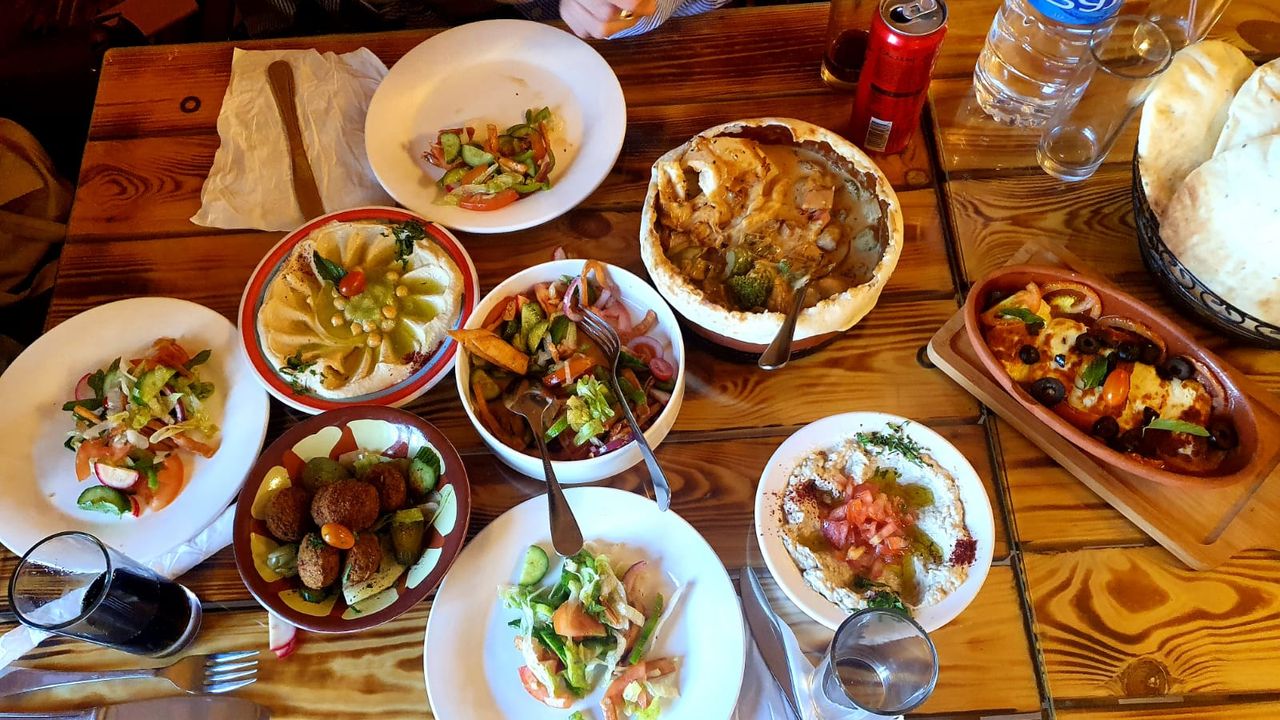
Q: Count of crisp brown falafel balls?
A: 5